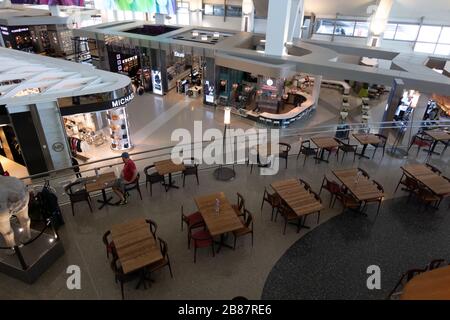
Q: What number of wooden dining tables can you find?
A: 12